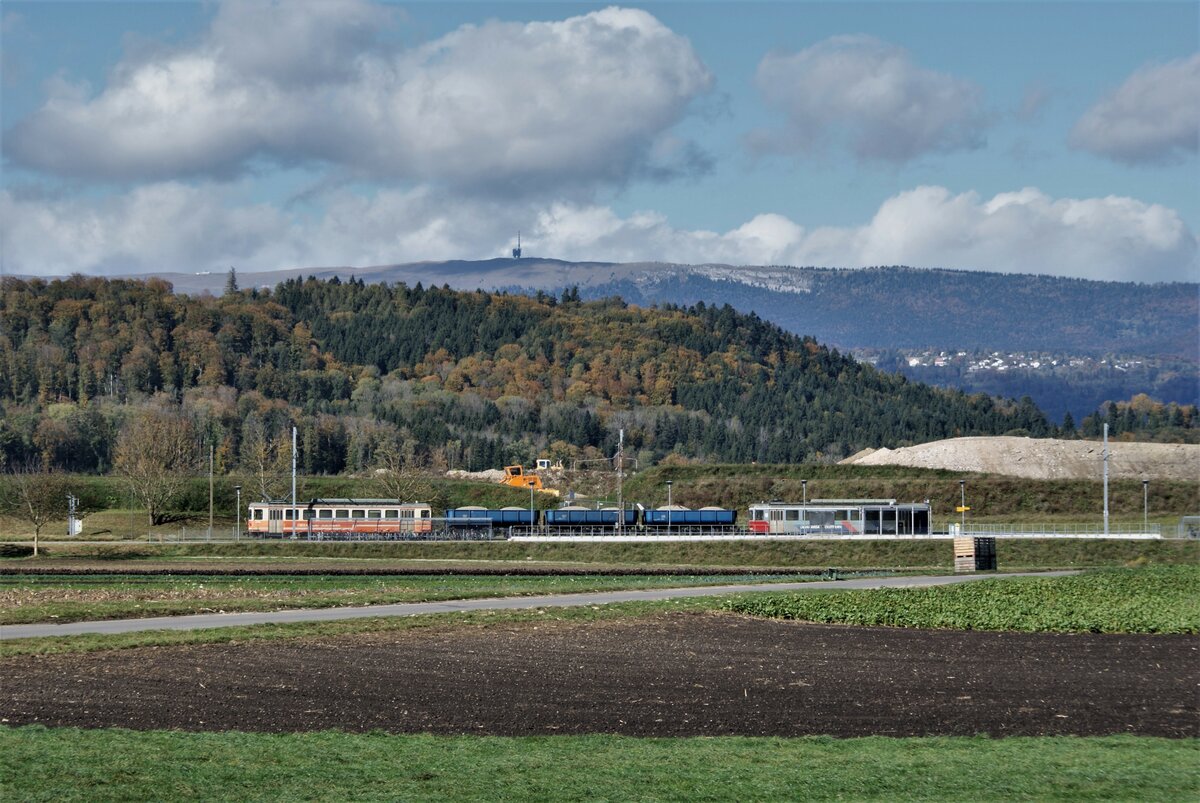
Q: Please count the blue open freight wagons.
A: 3